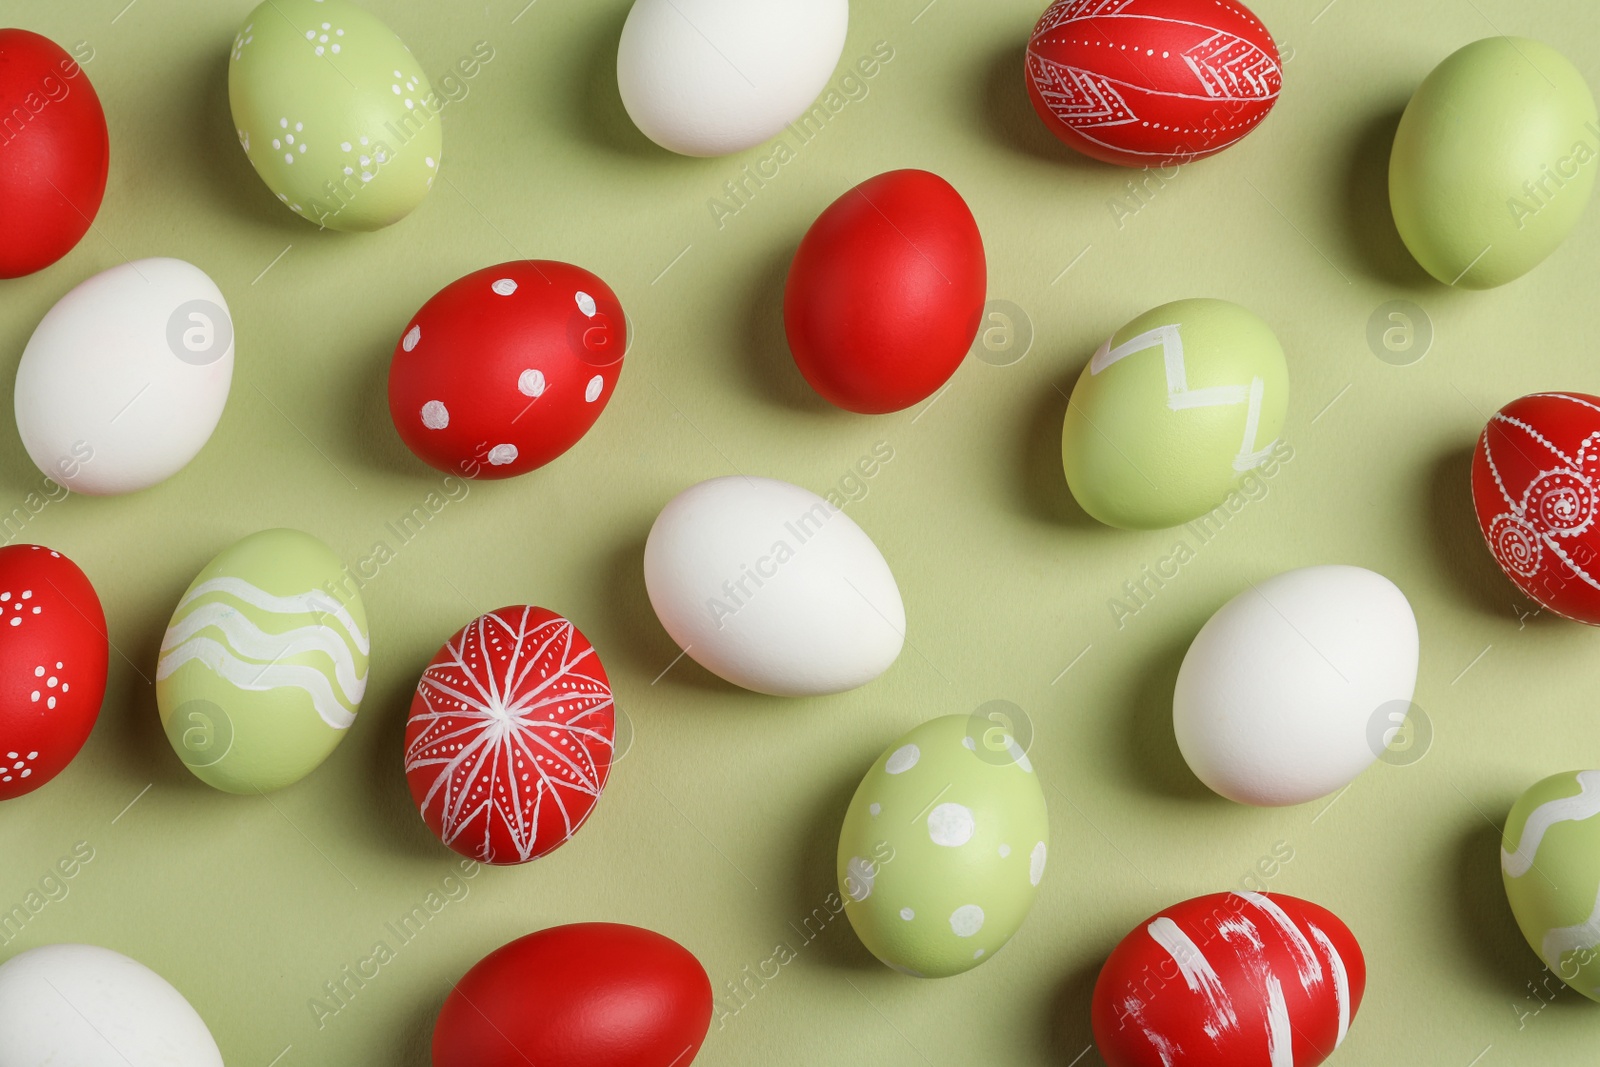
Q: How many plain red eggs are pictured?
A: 3